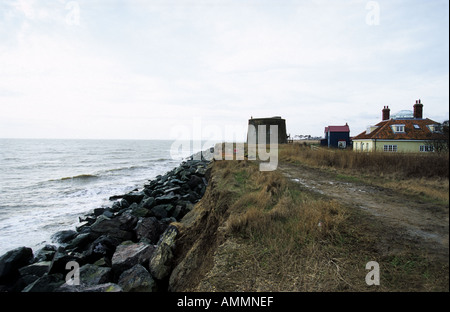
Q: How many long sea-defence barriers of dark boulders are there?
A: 1